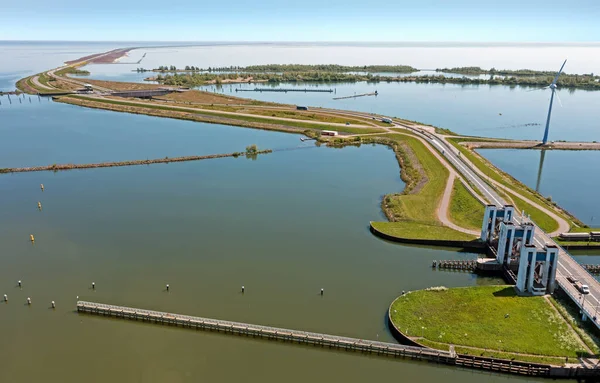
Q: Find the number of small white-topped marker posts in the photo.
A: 8